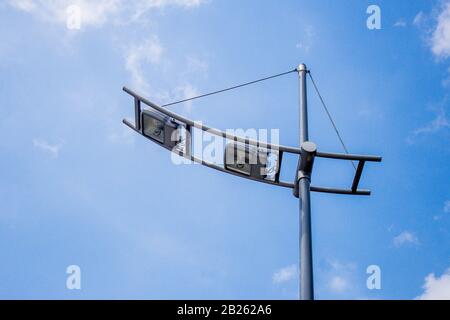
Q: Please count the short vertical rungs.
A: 4